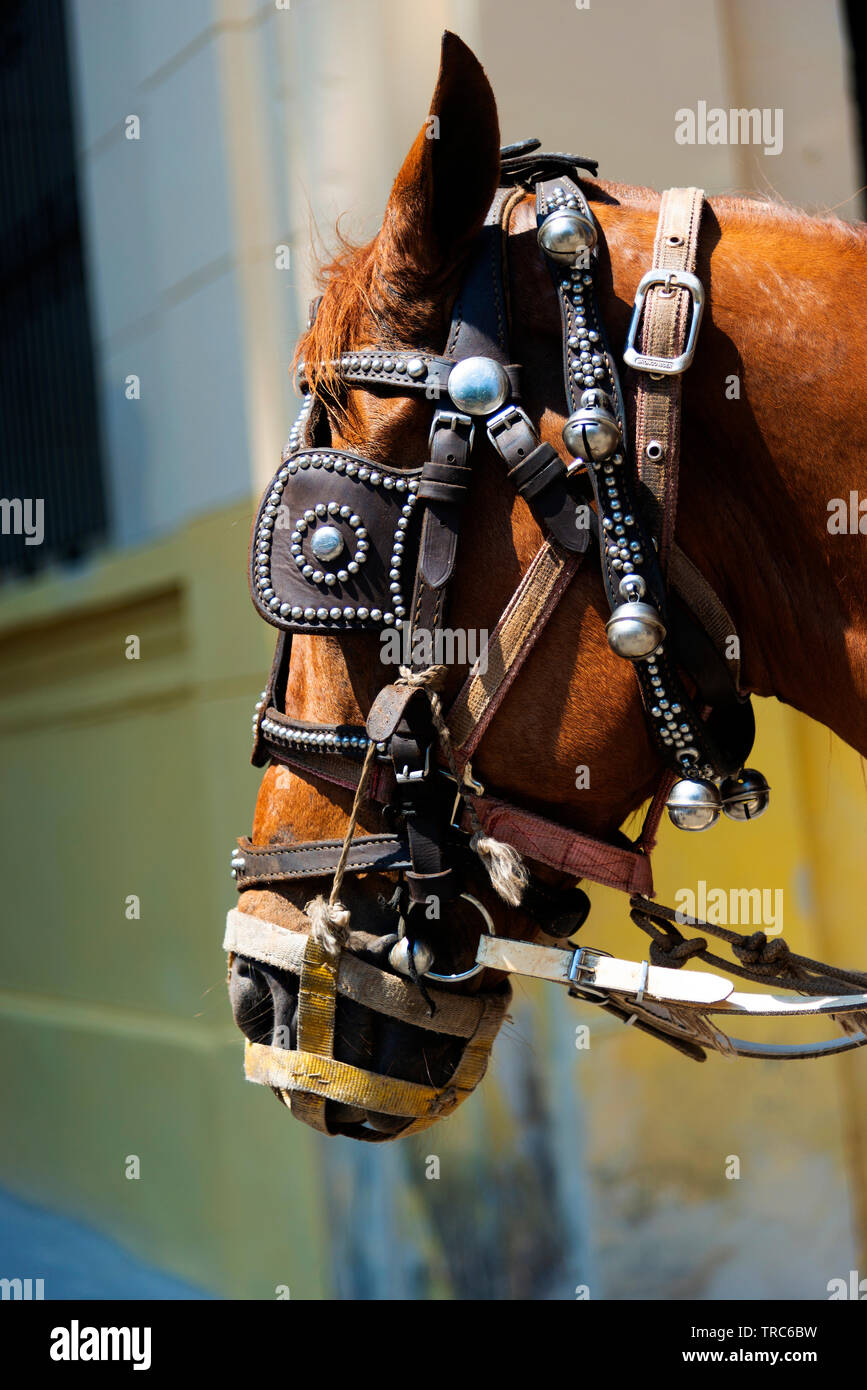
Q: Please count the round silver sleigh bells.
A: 5